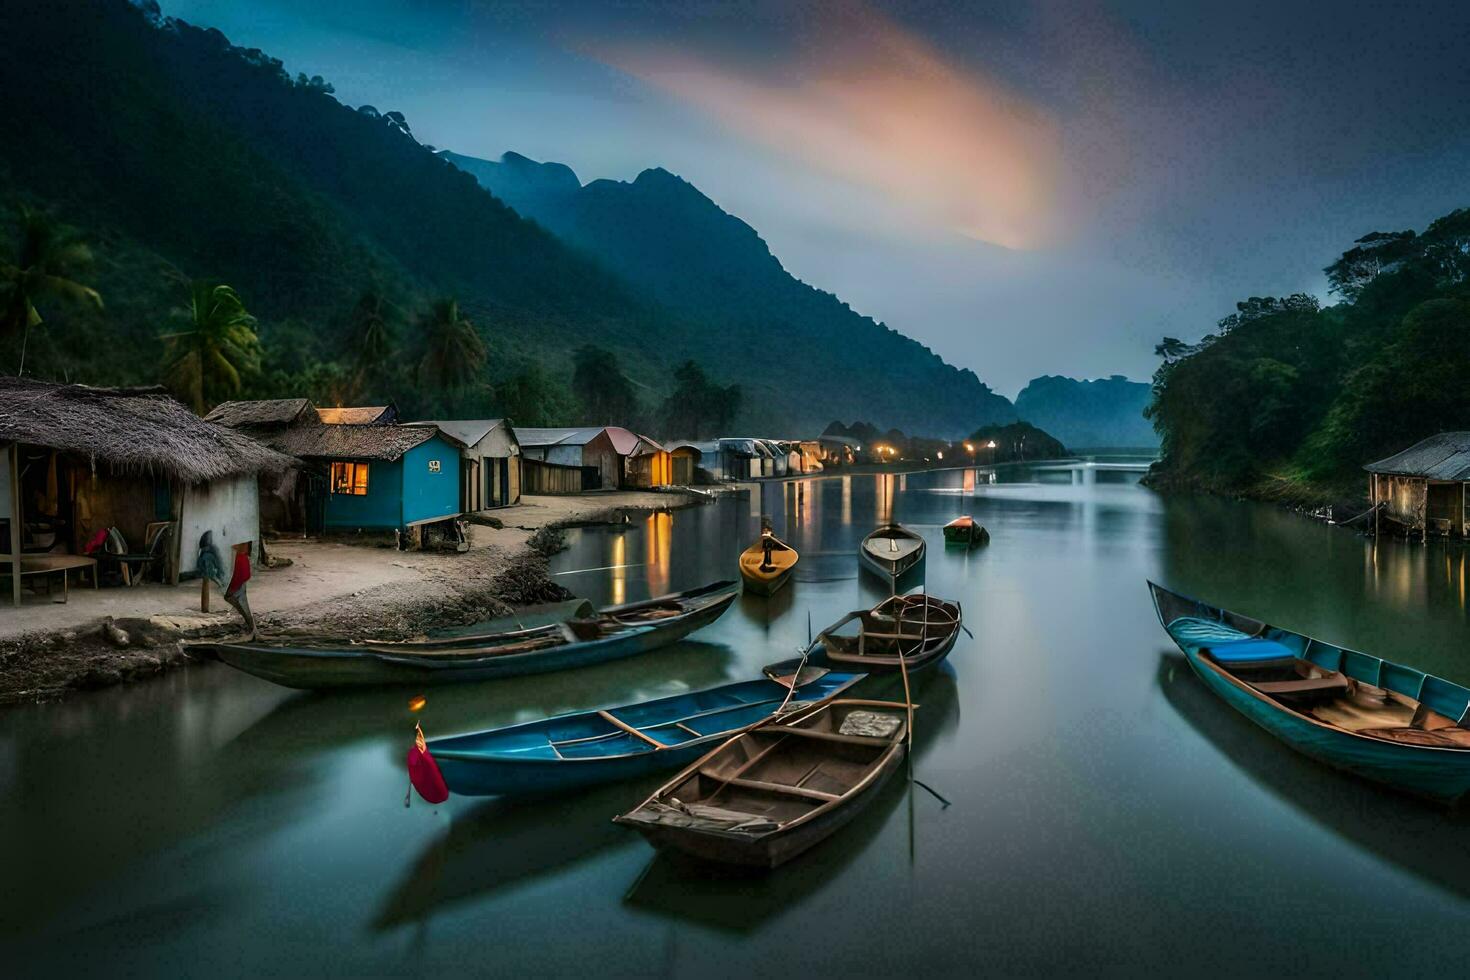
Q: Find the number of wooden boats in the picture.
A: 8